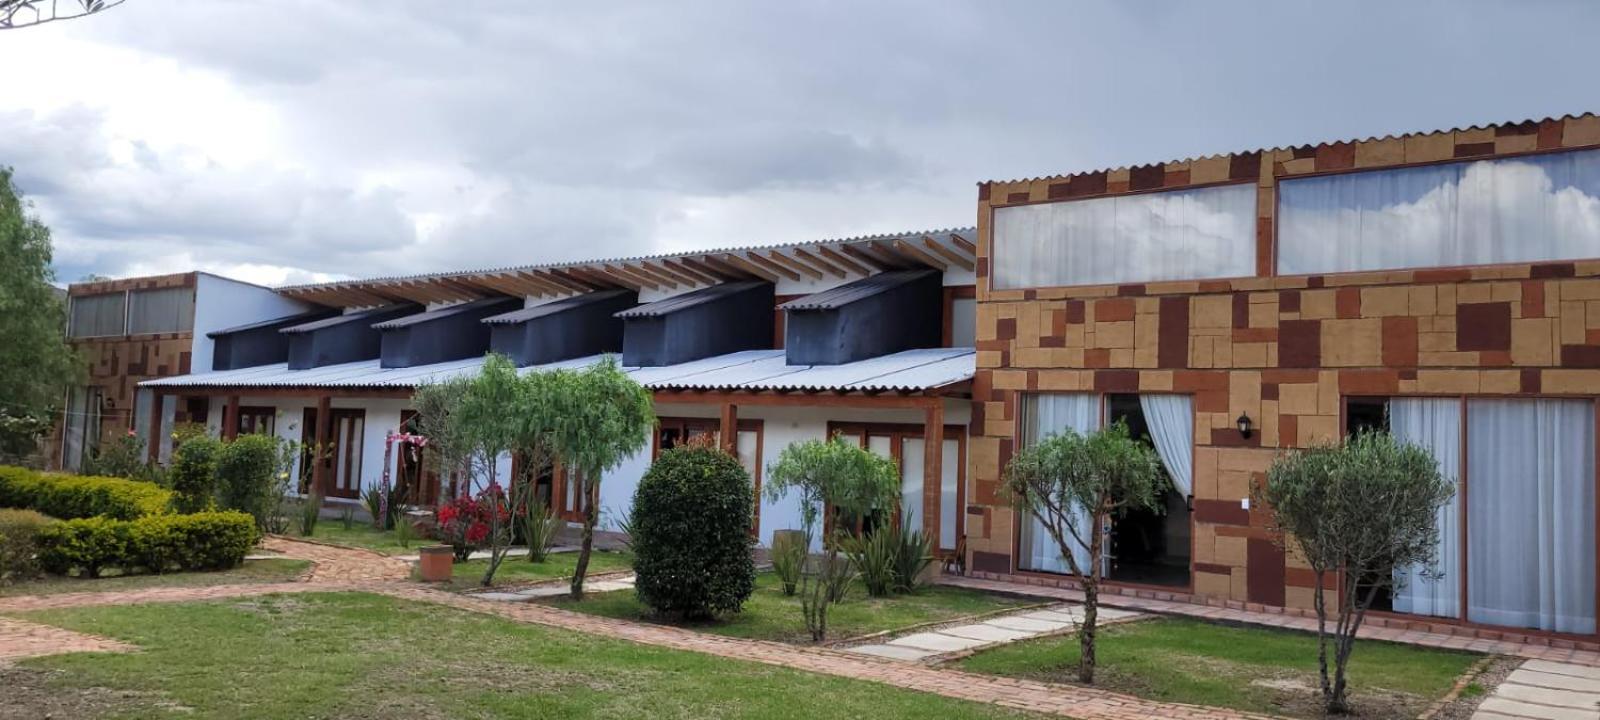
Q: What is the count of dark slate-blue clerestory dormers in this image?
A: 6